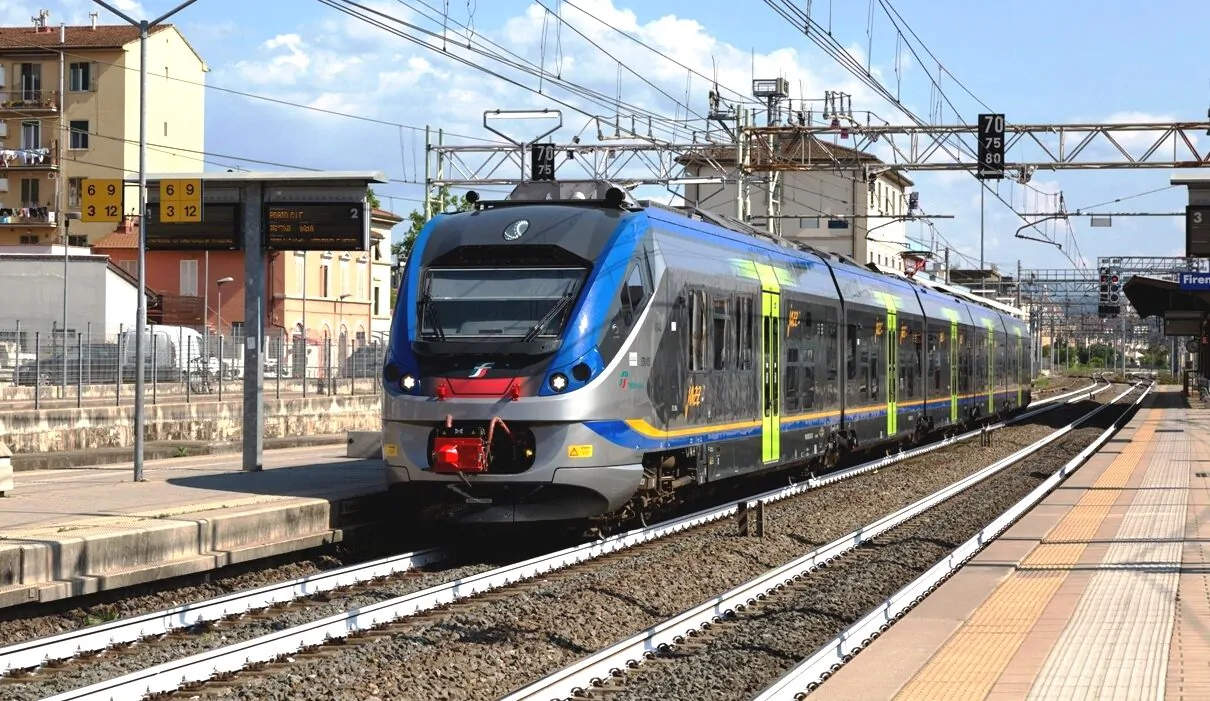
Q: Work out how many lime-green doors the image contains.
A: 5